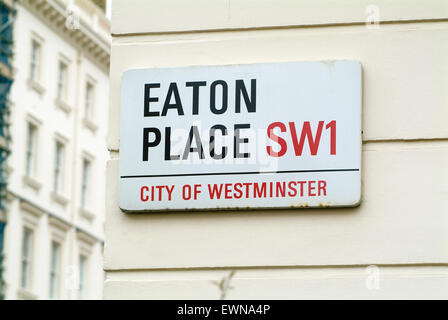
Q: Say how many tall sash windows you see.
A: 9